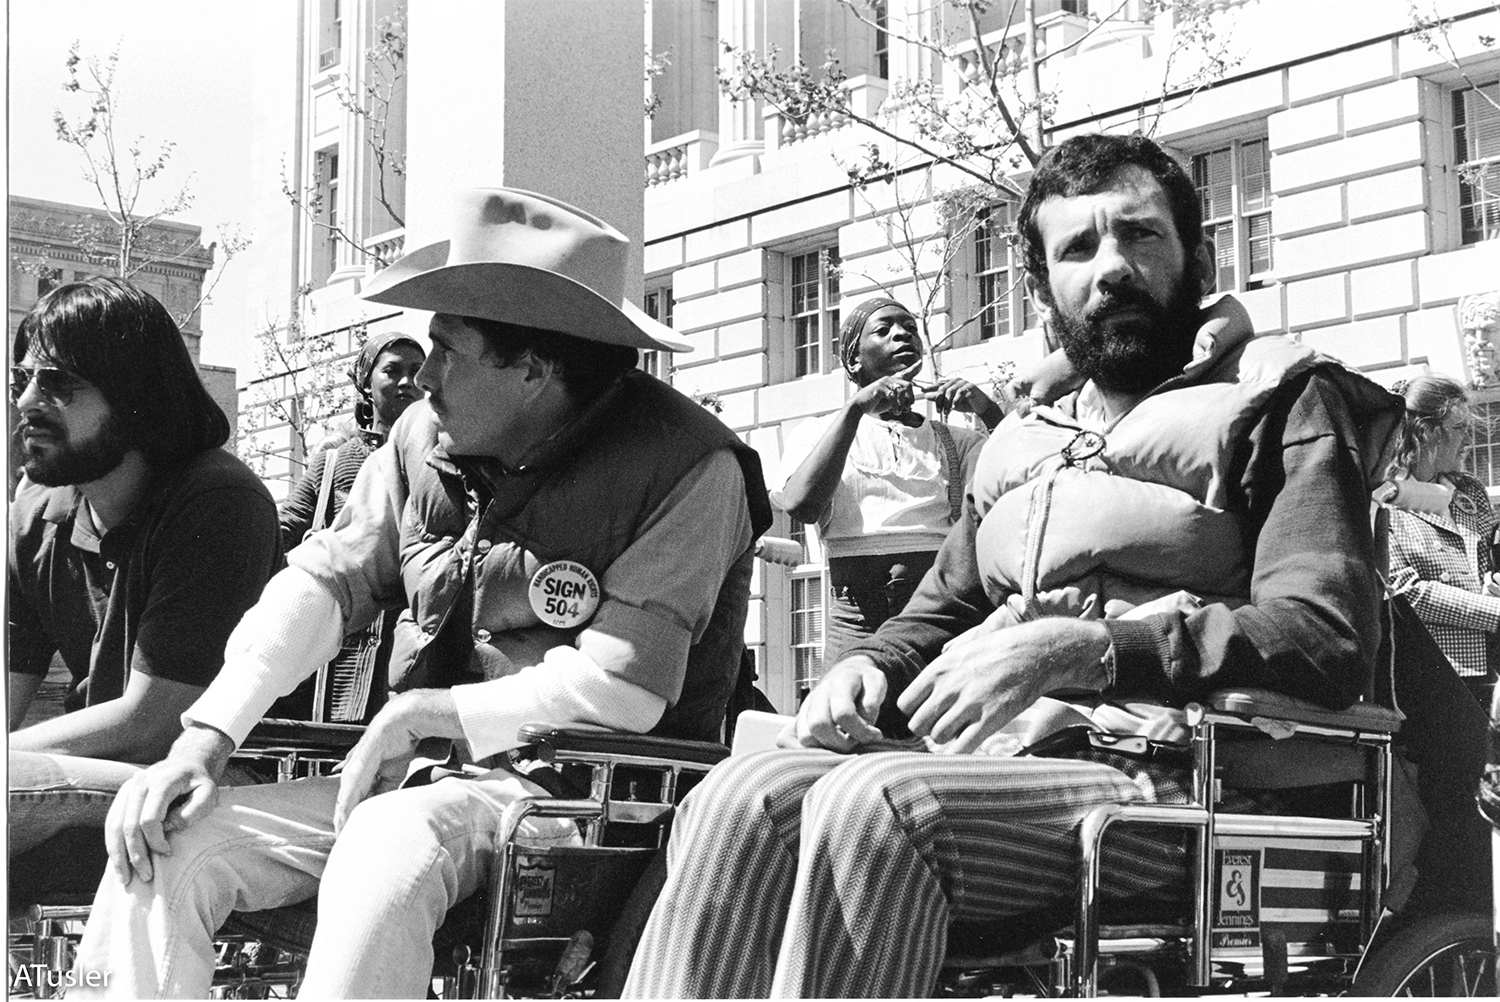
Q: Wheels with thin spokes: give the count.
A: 1